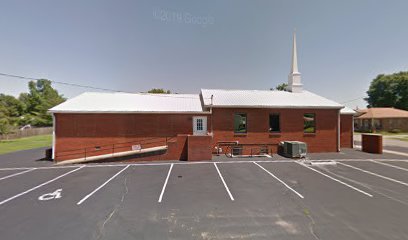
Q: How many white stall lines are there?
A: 9